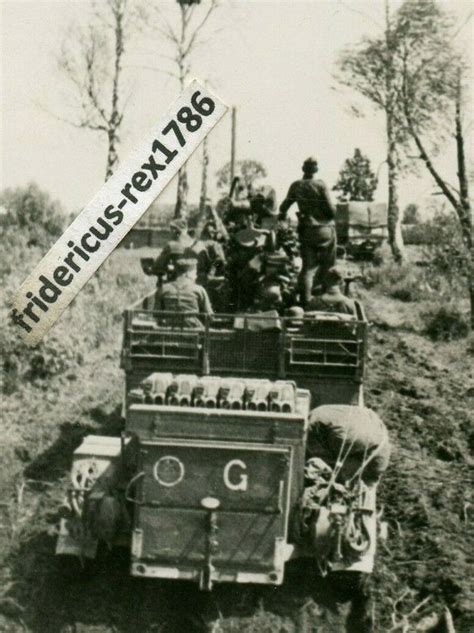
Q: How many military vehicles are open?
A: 1